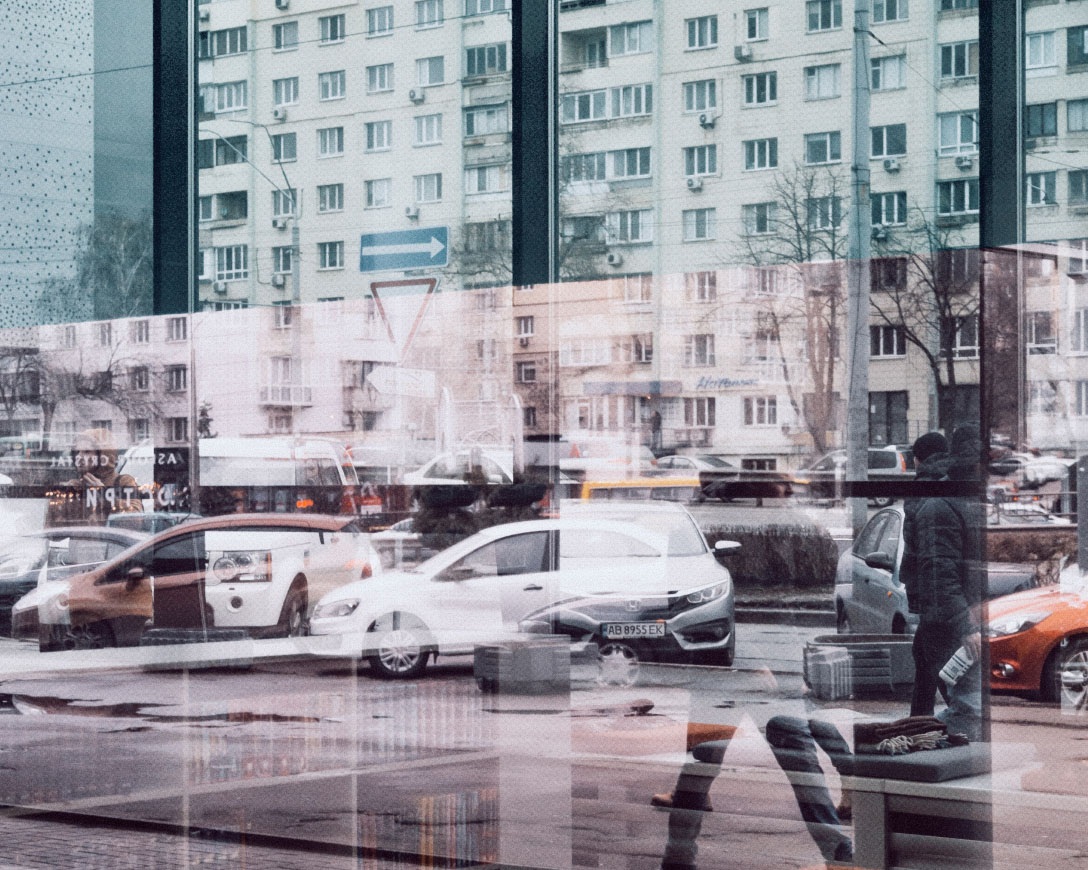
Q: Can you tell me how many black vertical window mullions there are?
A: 3